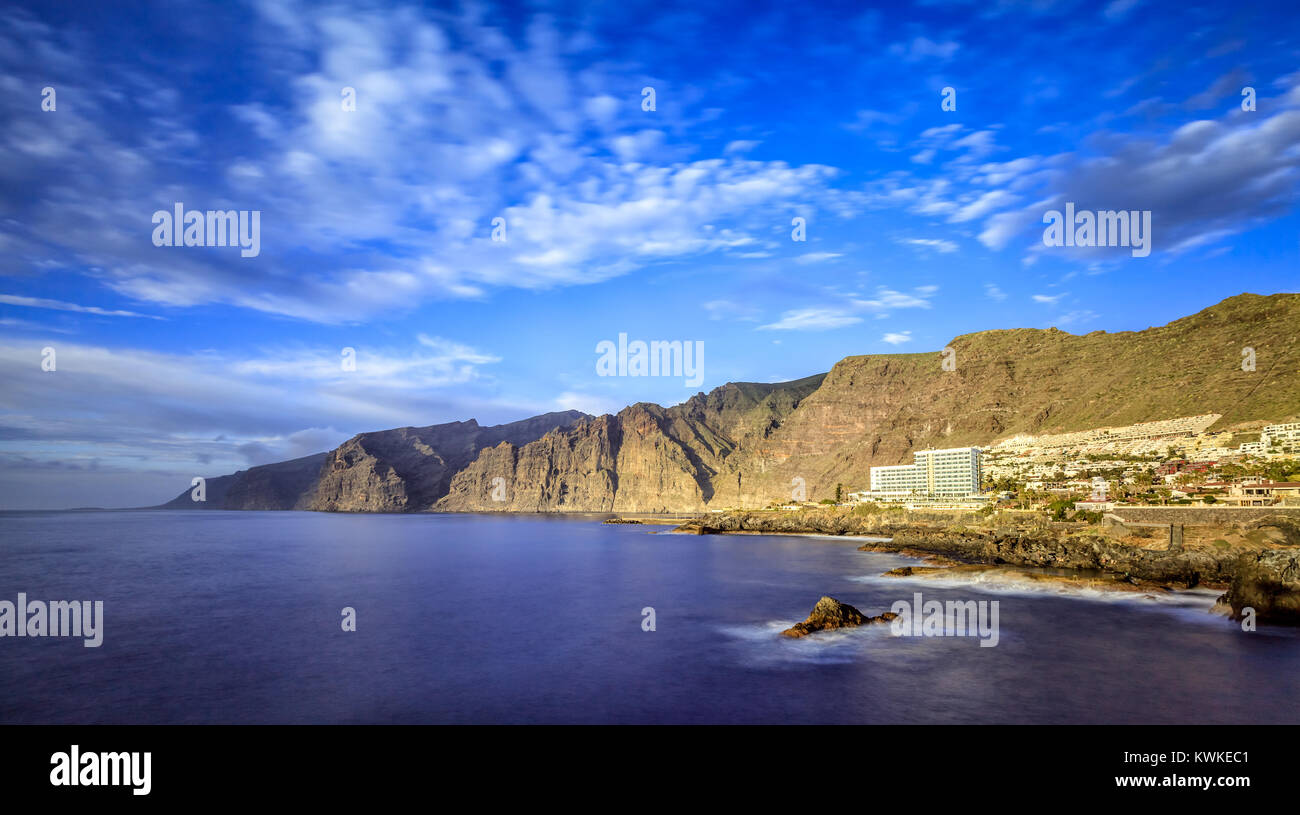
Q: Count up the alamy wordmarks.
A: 6